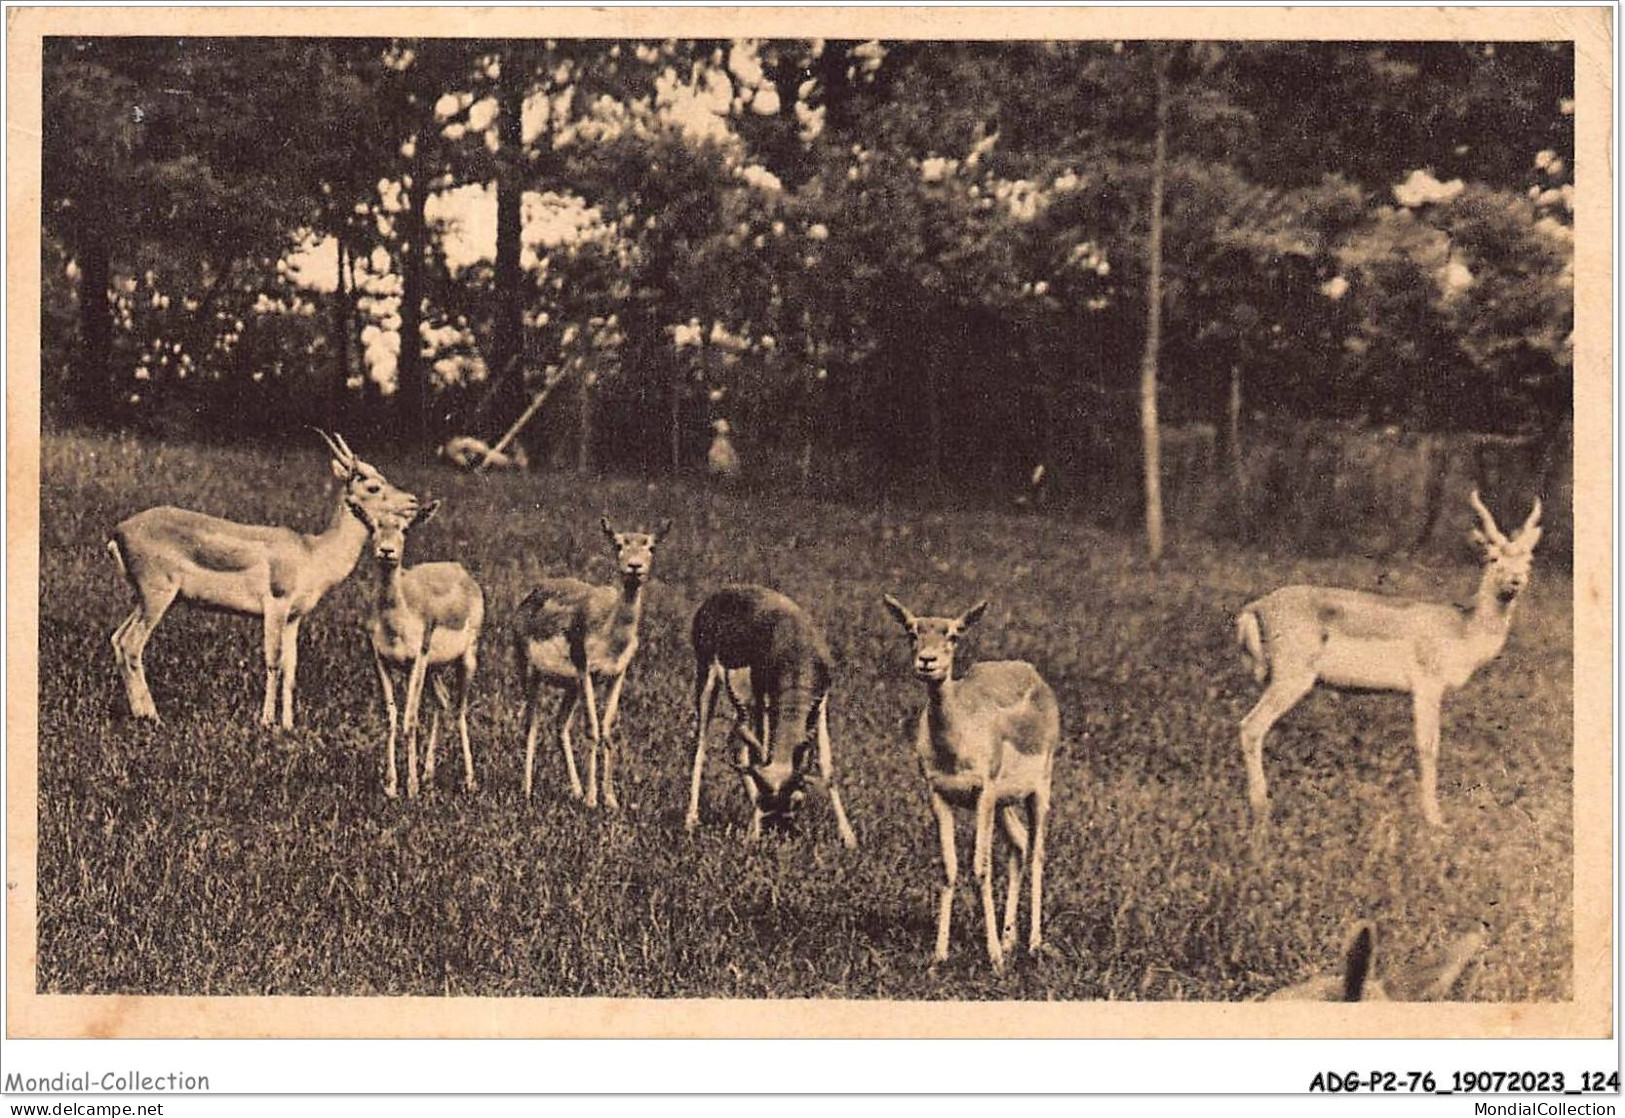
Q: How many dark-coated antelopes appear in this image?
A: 1